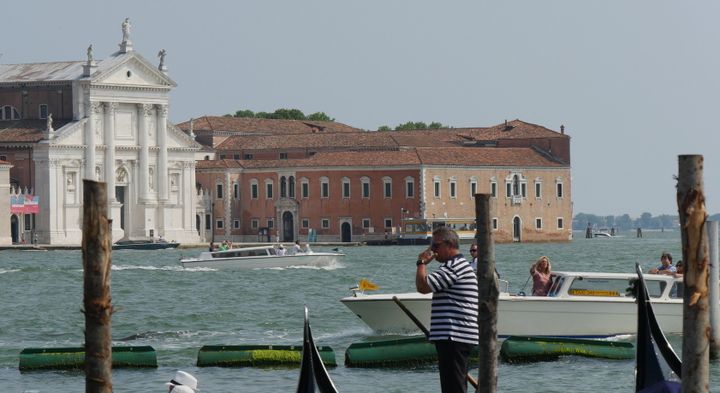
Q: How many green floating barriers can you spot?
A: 4